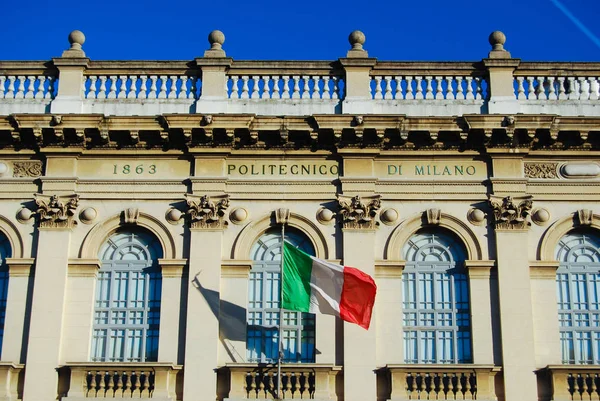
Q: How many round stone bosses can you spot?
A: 8